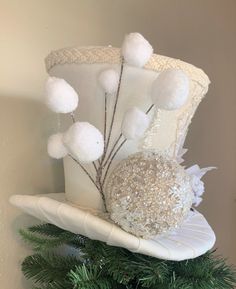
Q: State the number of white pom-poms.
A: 7